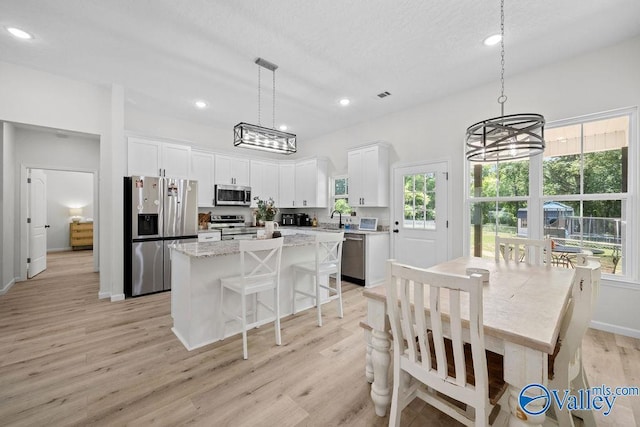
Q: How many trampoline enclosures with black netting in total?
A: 1